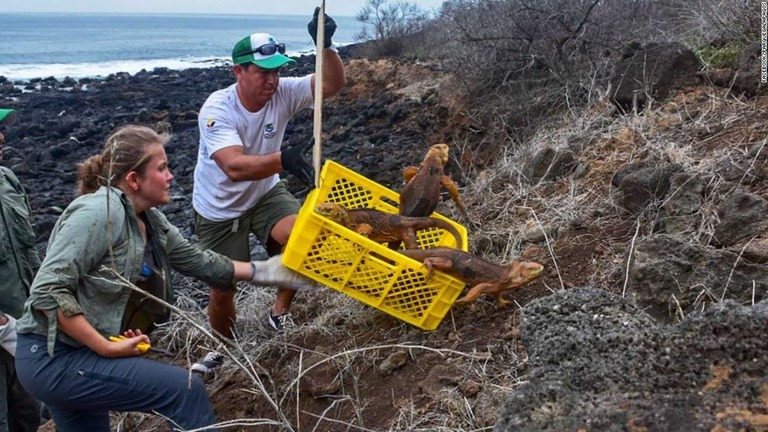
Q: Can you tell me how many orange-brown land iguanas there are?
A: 3